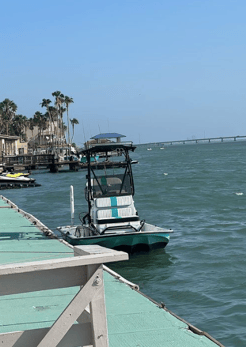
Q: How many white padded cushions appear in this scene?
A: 2